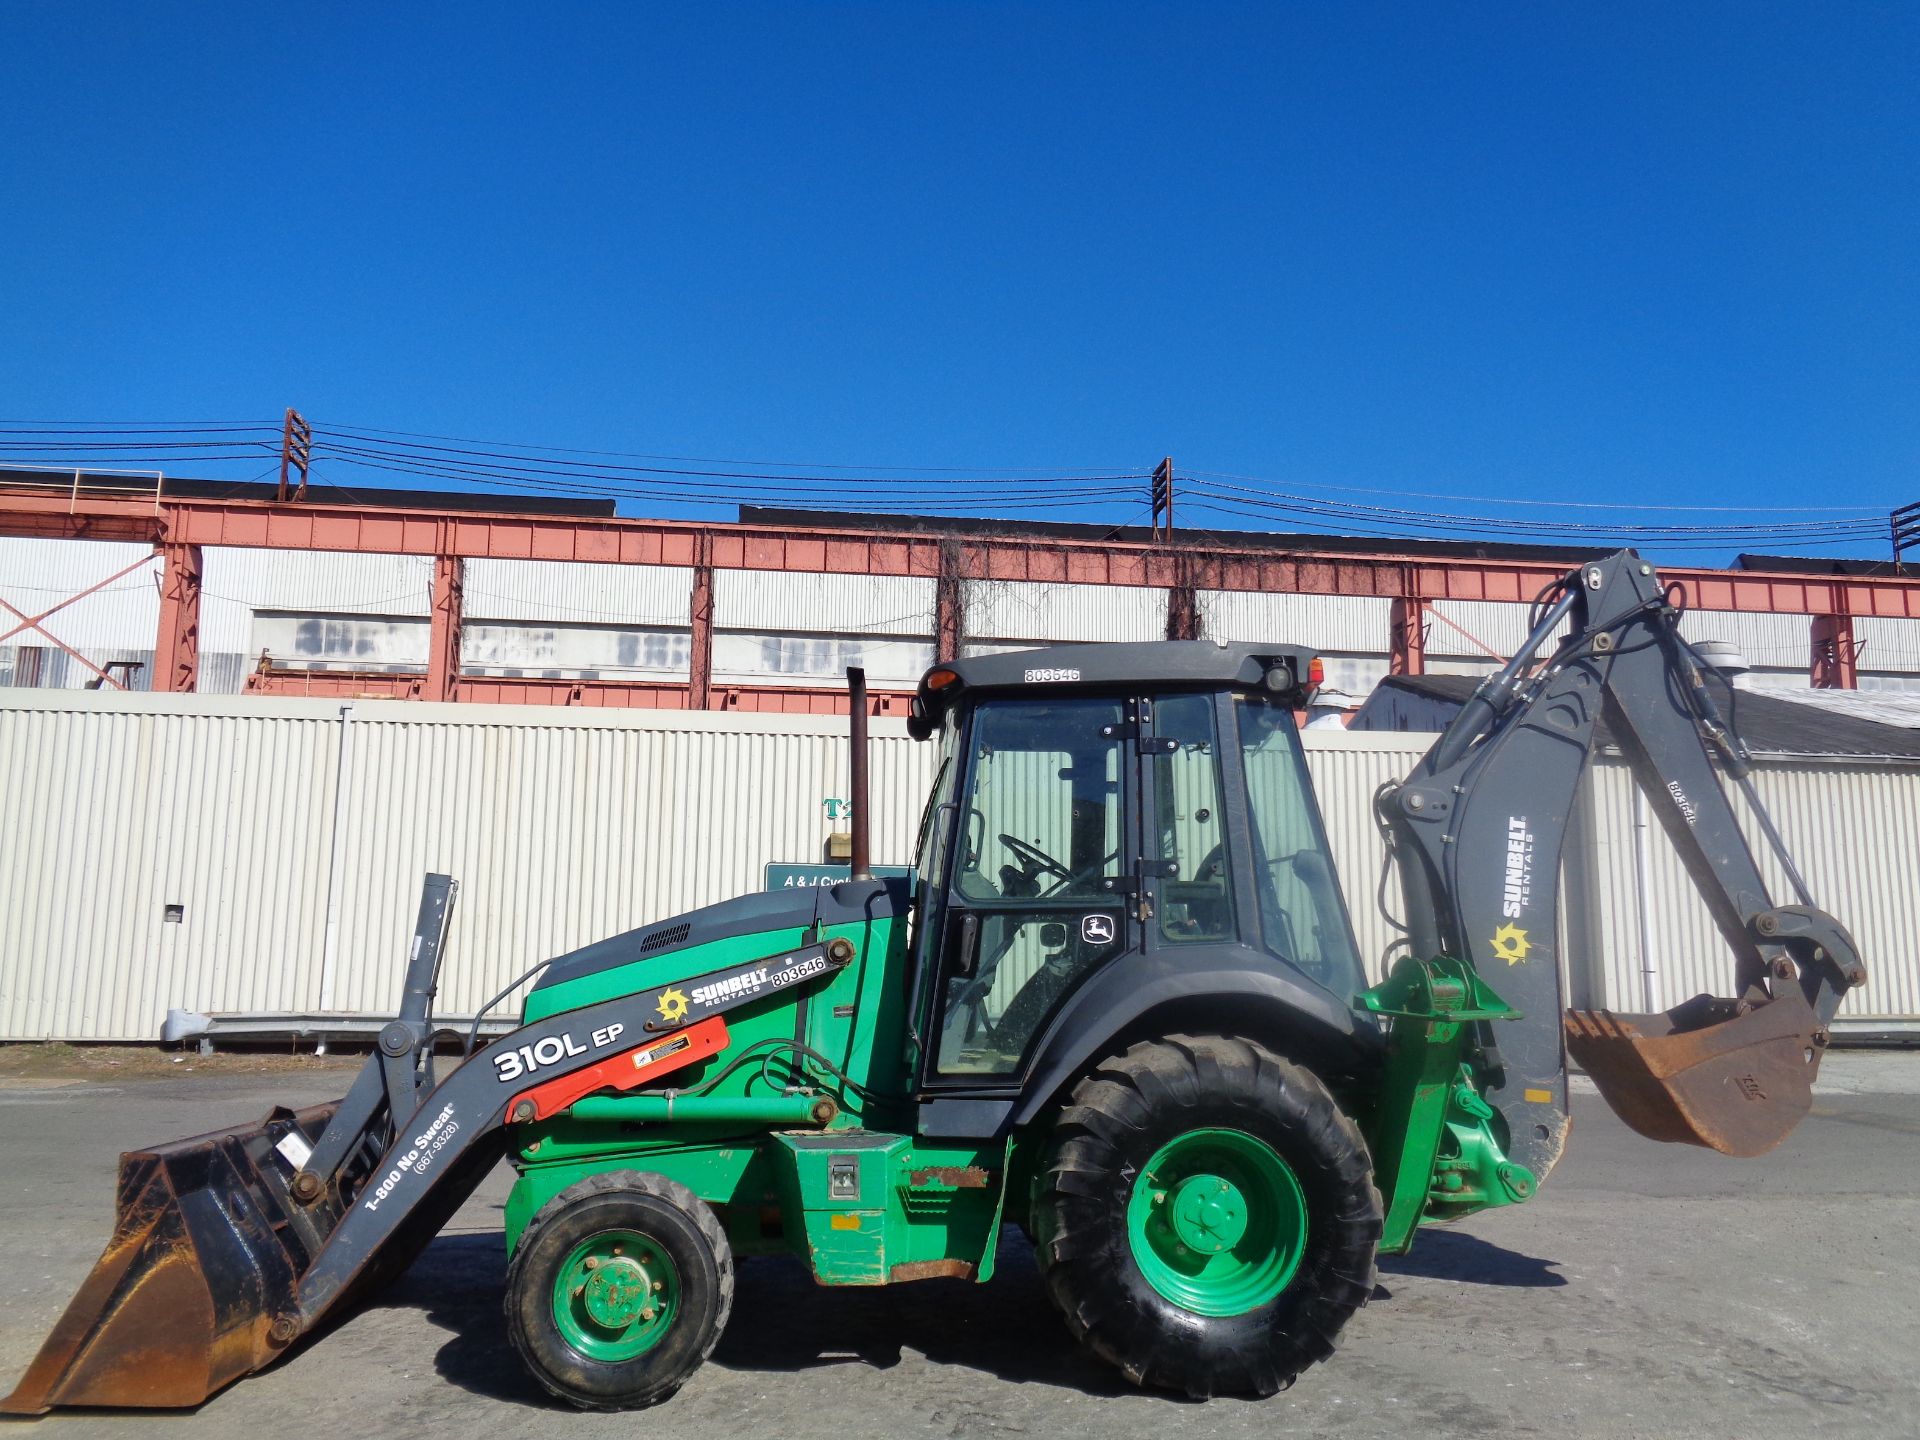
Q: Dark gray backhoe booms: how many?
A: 1